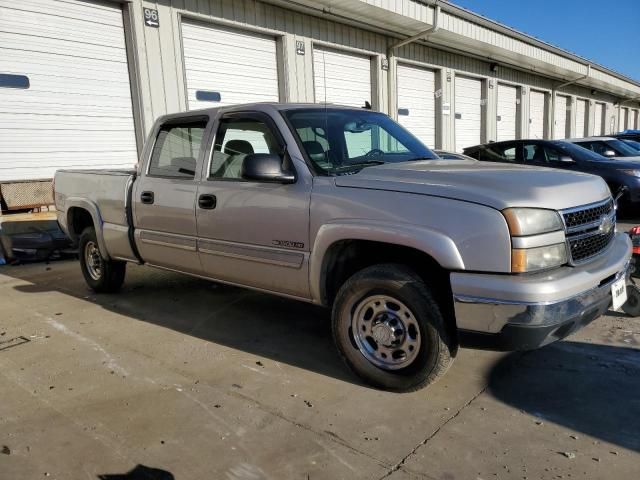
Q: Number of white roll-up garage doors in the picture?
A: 12